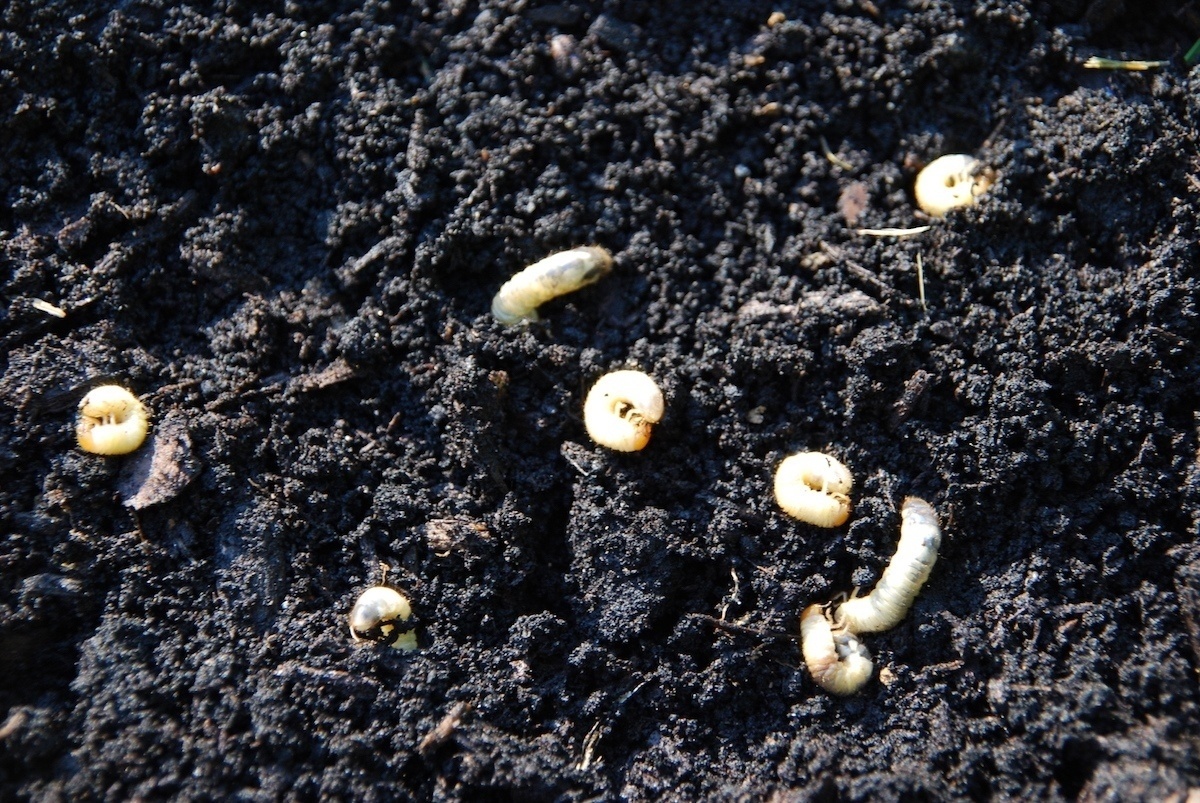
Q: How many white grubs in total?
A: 8